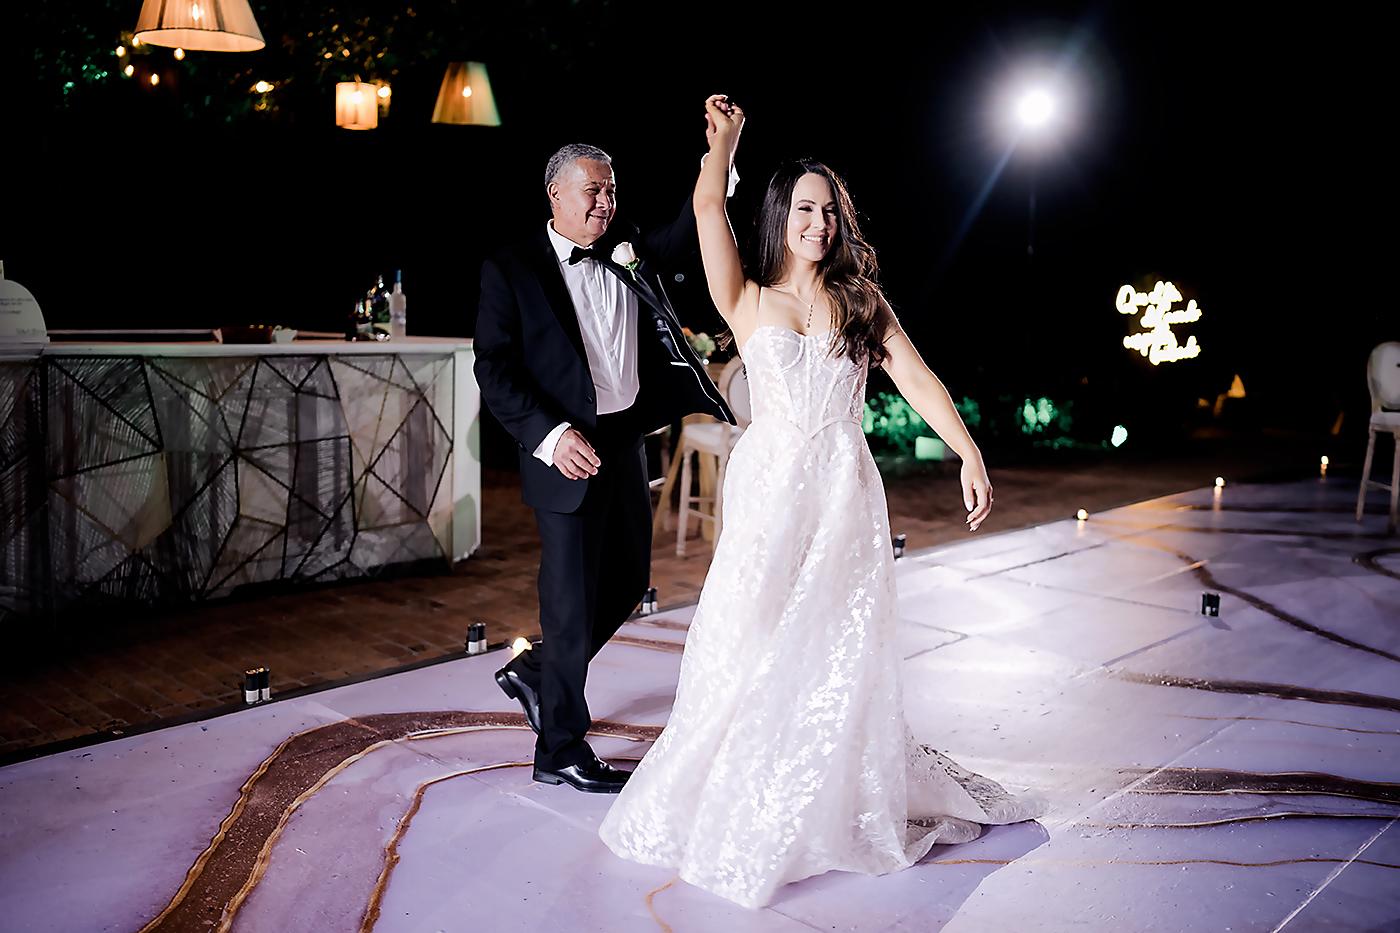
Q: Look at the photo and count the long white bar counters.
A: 1